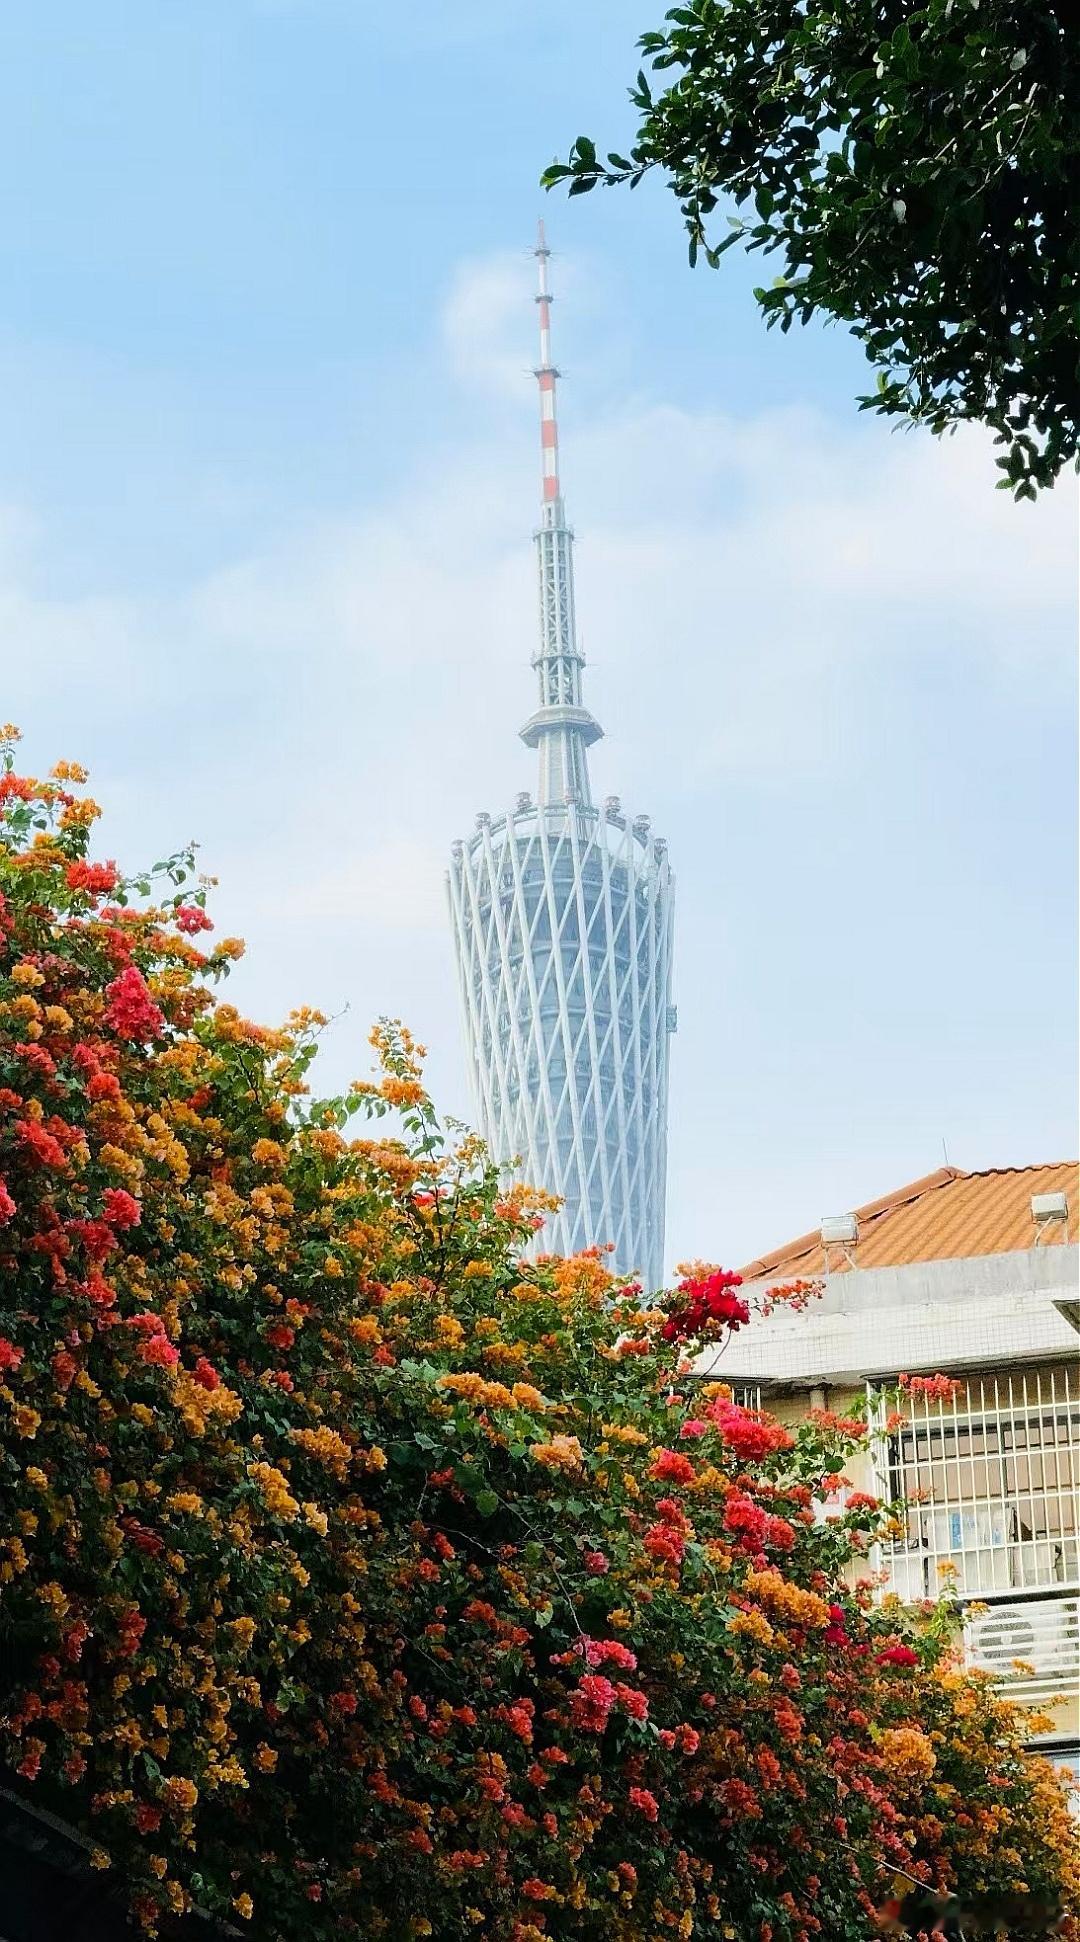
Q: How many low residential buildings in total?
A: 1